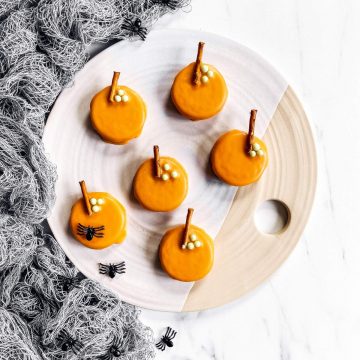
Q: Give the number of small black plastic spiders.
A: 8